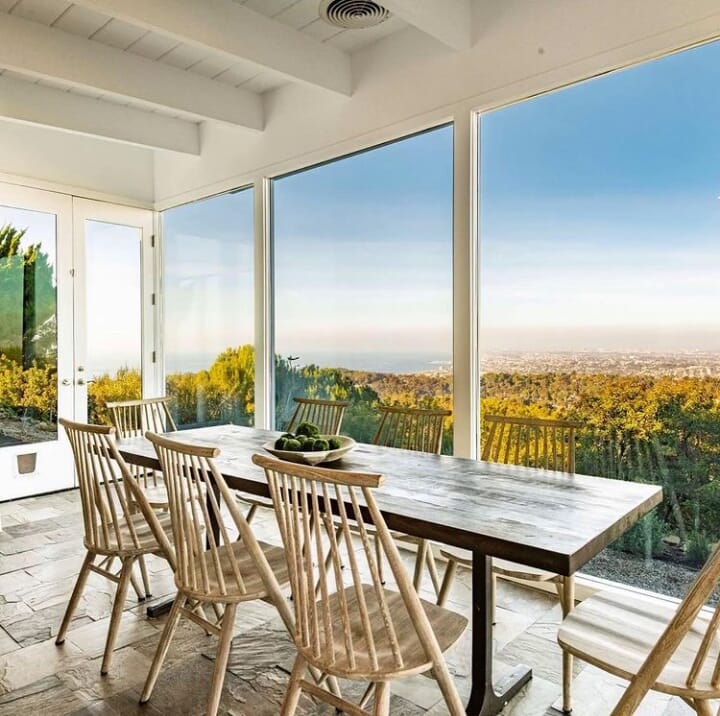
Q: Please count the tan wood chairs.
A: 8